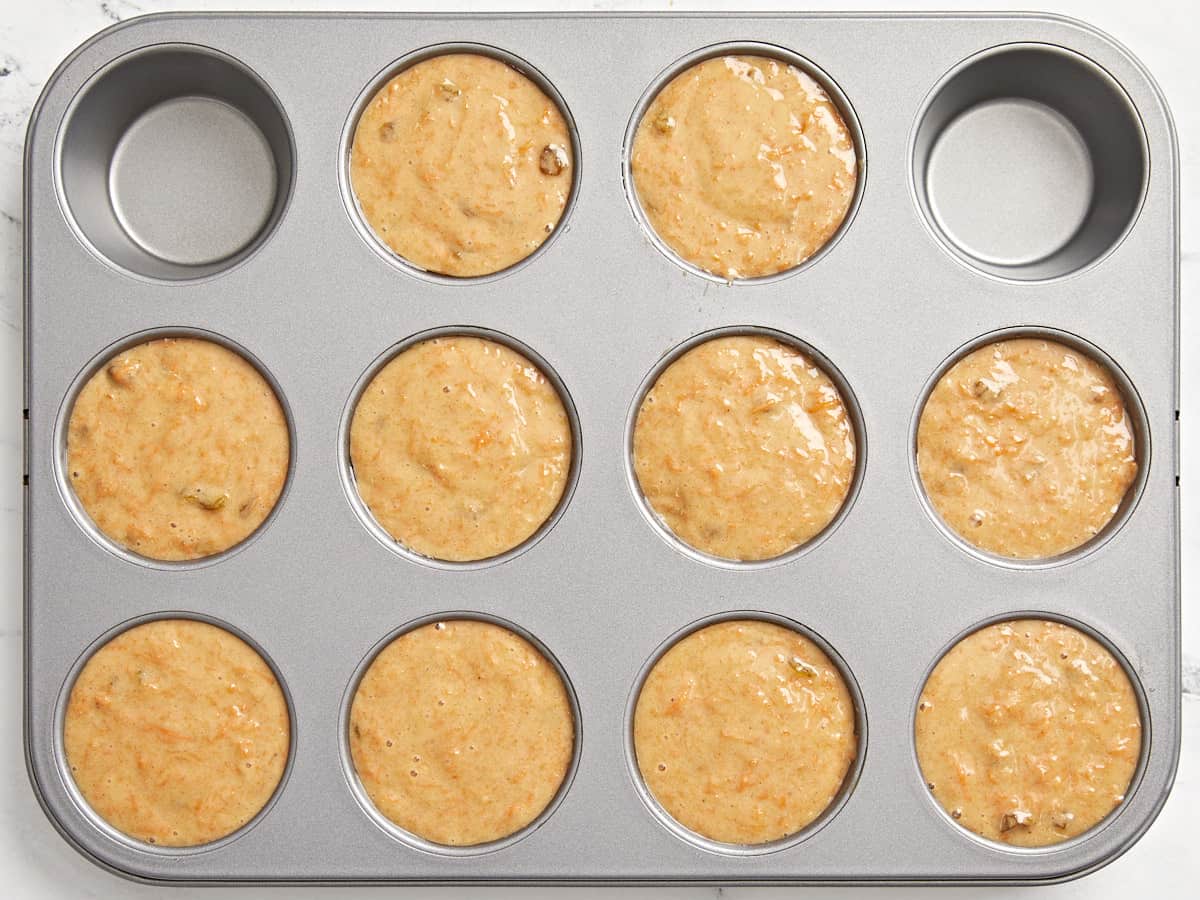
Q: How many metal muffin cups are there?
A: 12